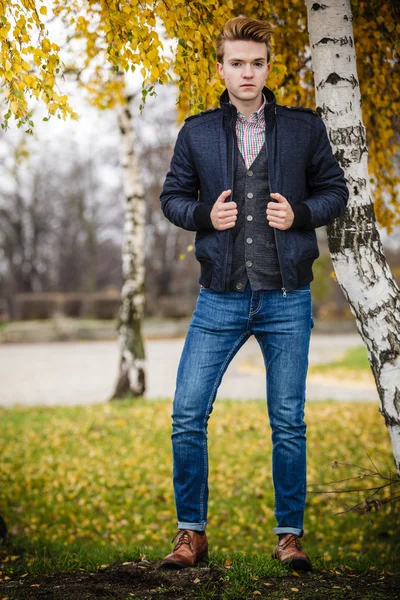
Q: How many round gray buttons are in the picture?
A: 6